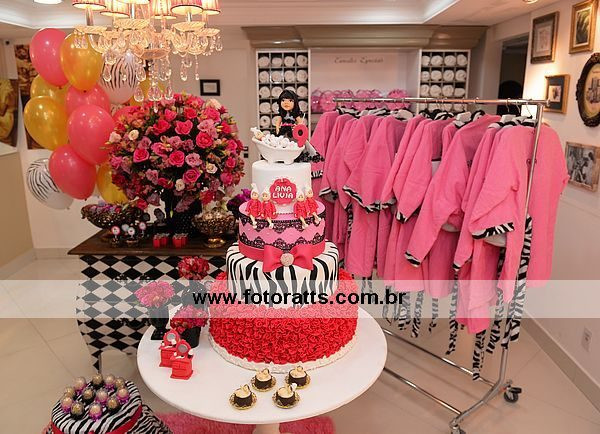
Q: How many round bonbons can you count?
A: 12